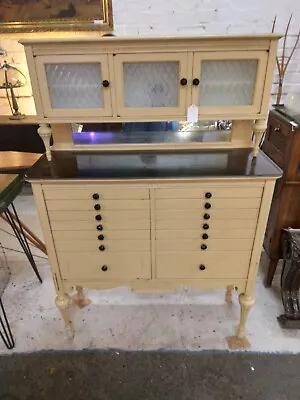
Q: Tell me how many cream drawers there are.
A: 14